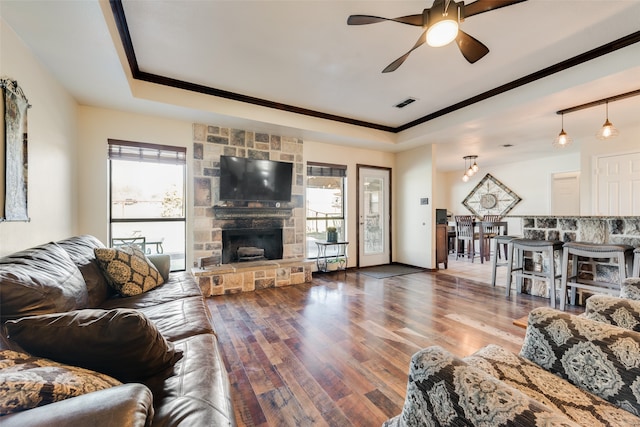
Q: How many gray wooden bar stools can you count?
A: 4